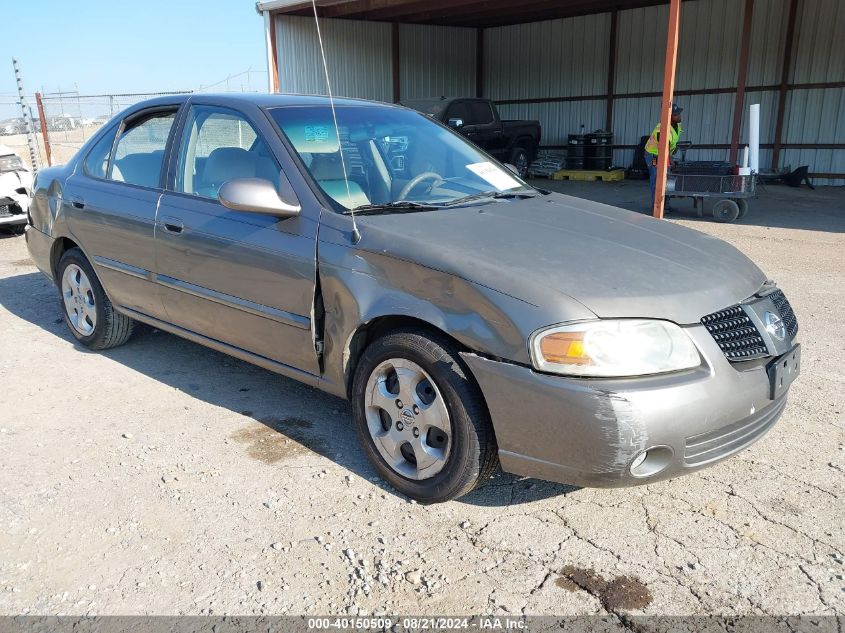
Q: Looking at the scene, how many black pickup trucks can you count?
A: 1